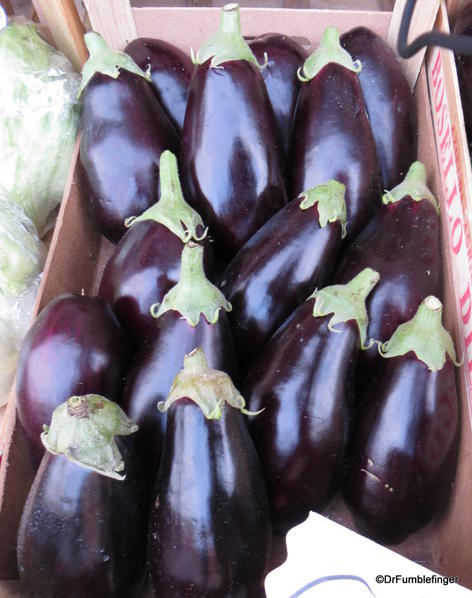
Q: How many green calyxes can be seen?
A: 11